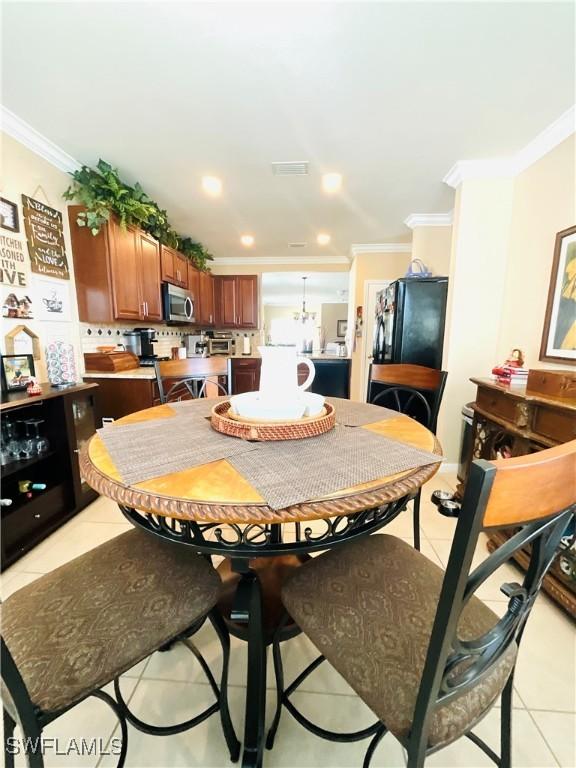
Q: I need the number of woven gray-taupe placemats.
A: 4